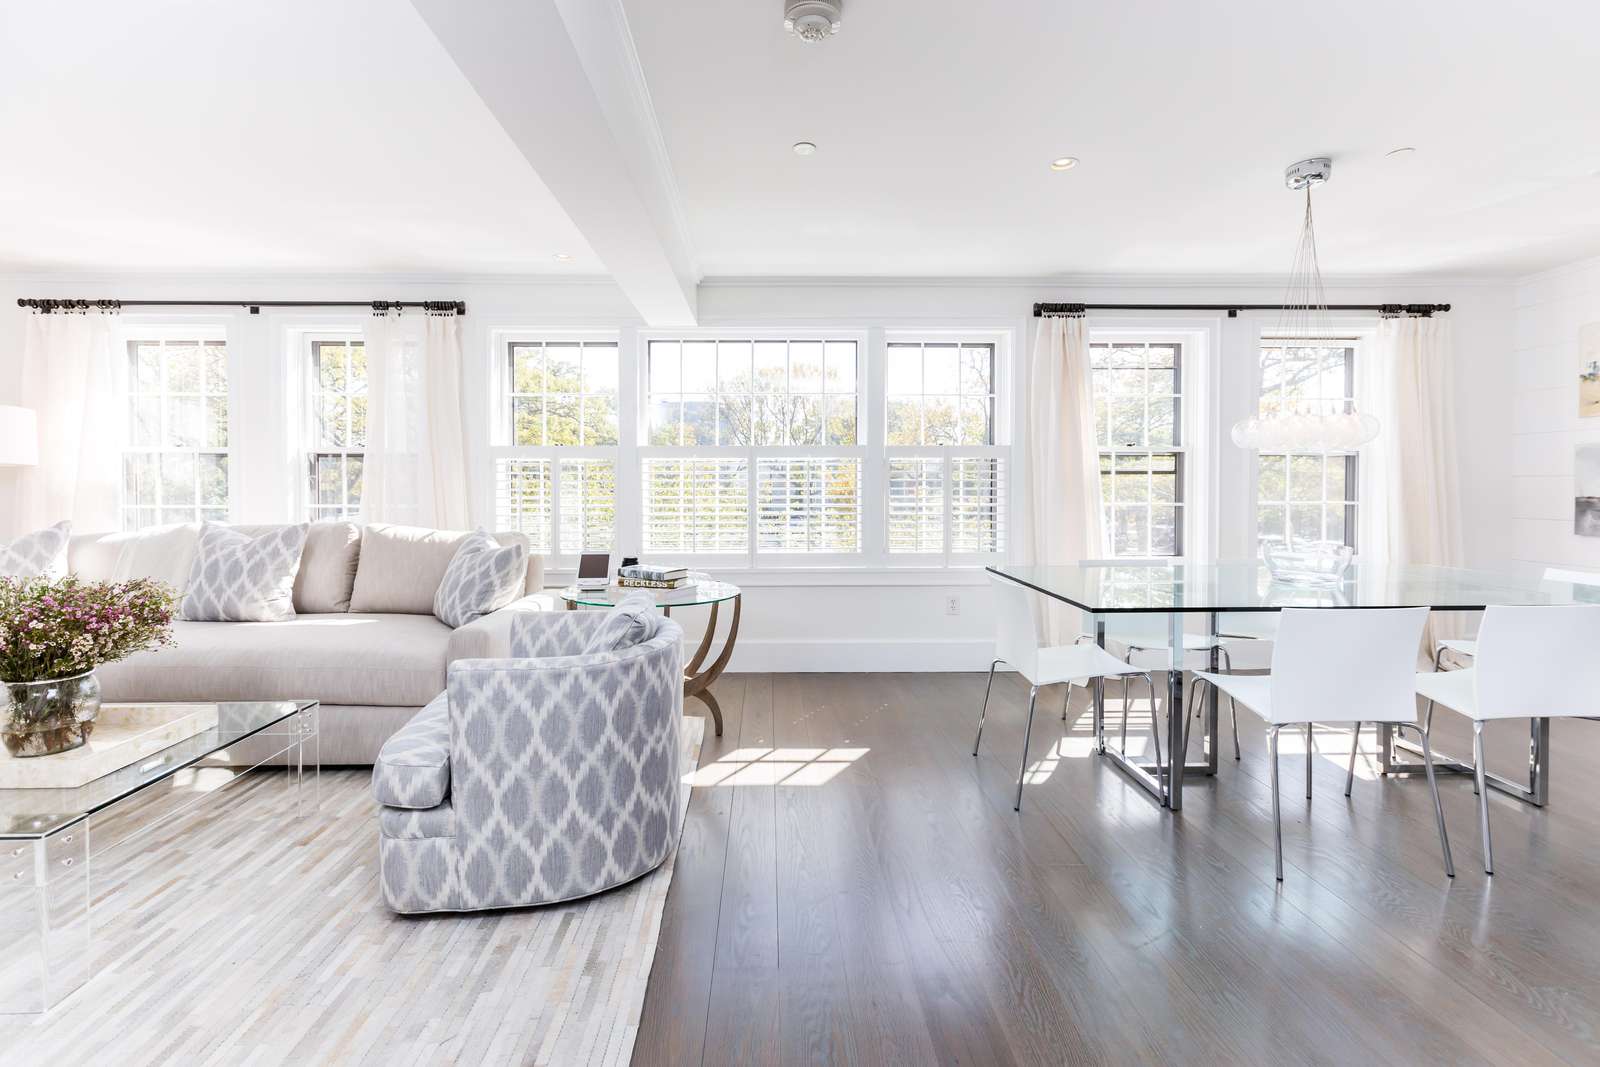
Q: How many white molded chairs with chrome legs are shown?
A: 6